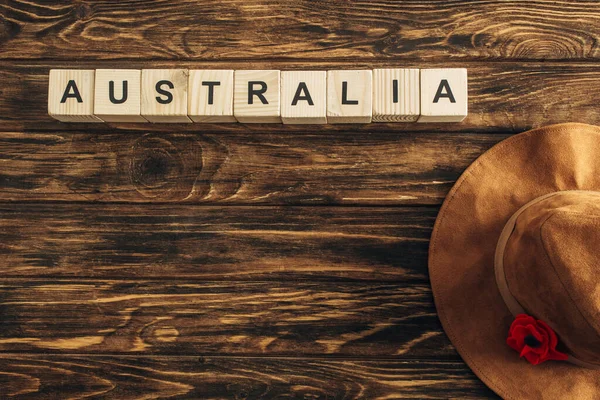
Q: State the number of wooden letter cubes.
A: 9